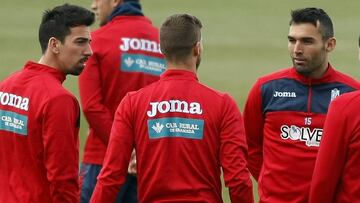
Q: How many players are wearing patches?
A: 3